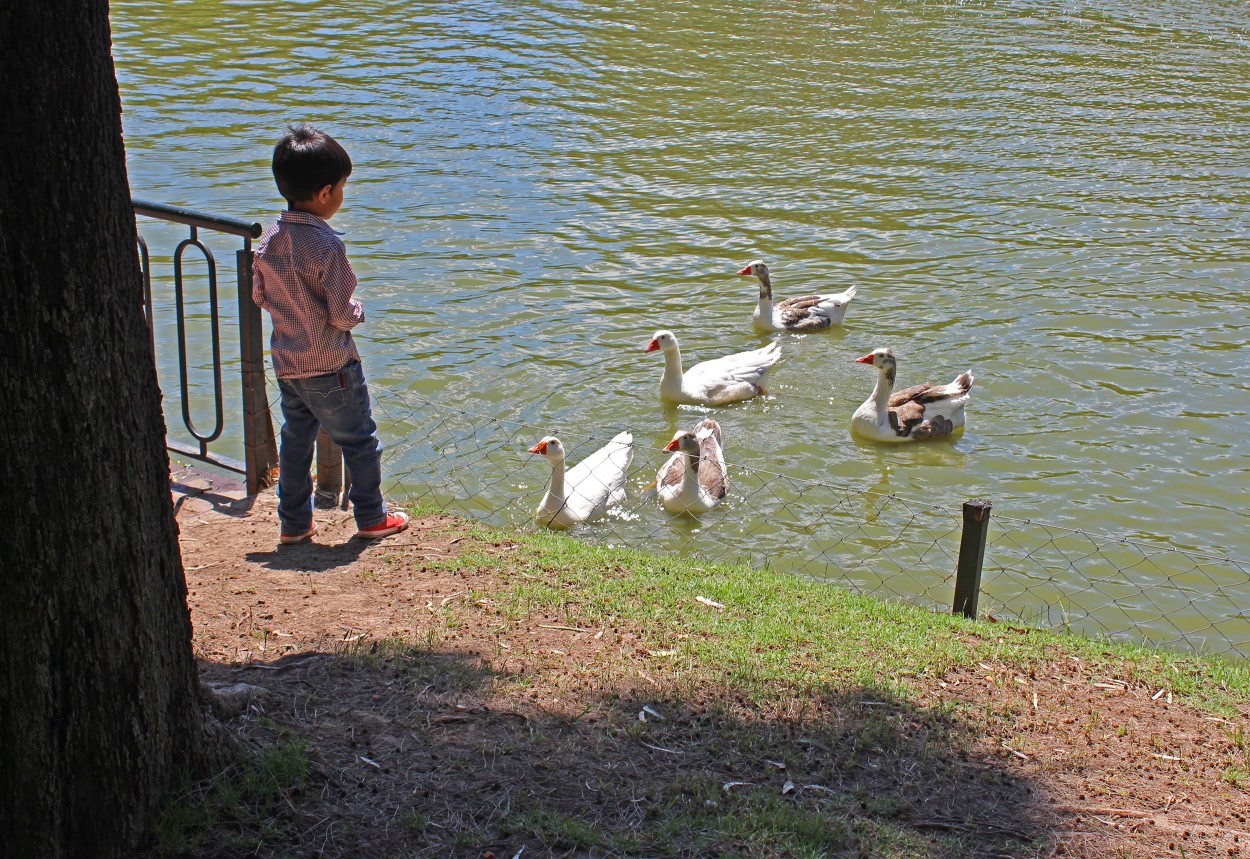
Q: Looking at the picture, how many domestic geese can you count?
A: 5